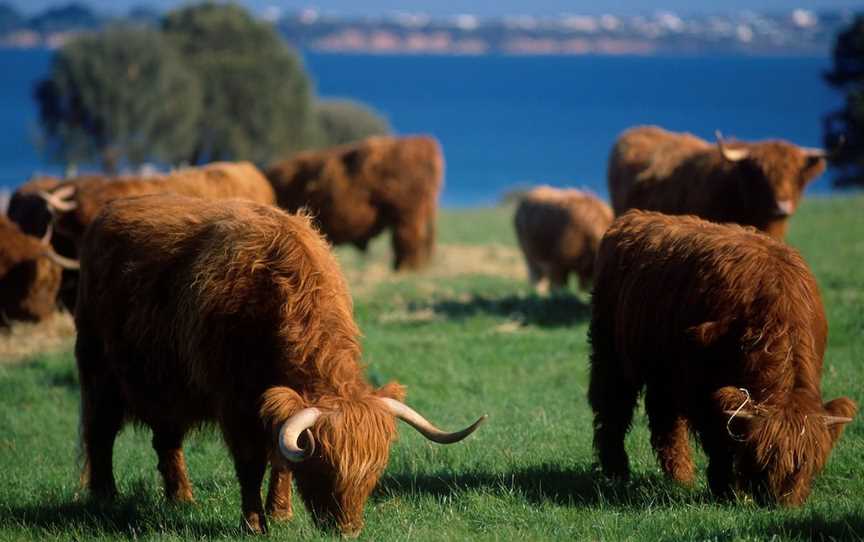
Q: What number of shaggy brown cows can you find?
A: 7